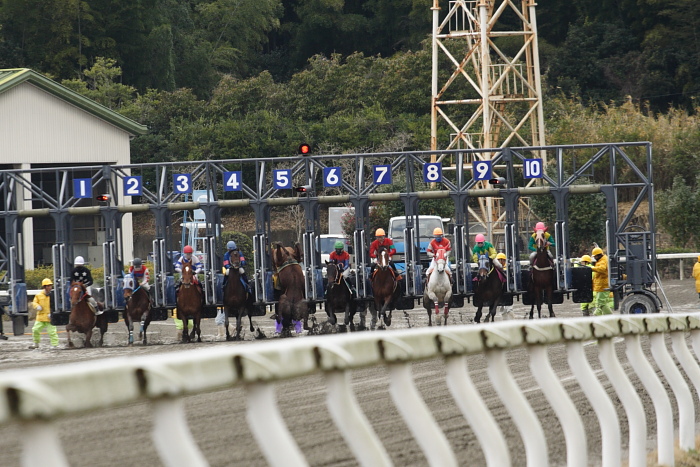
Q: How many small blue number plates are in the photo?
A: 10